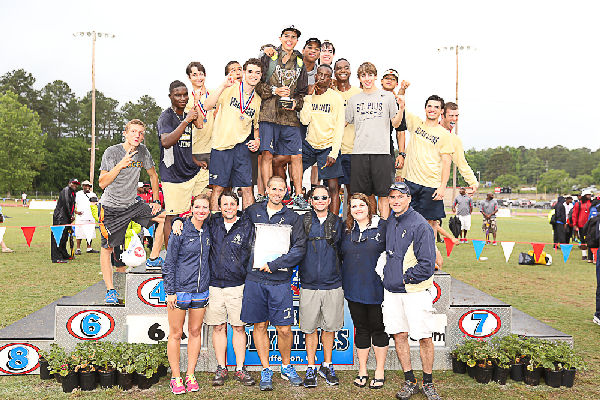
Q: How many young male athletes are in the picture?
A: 14